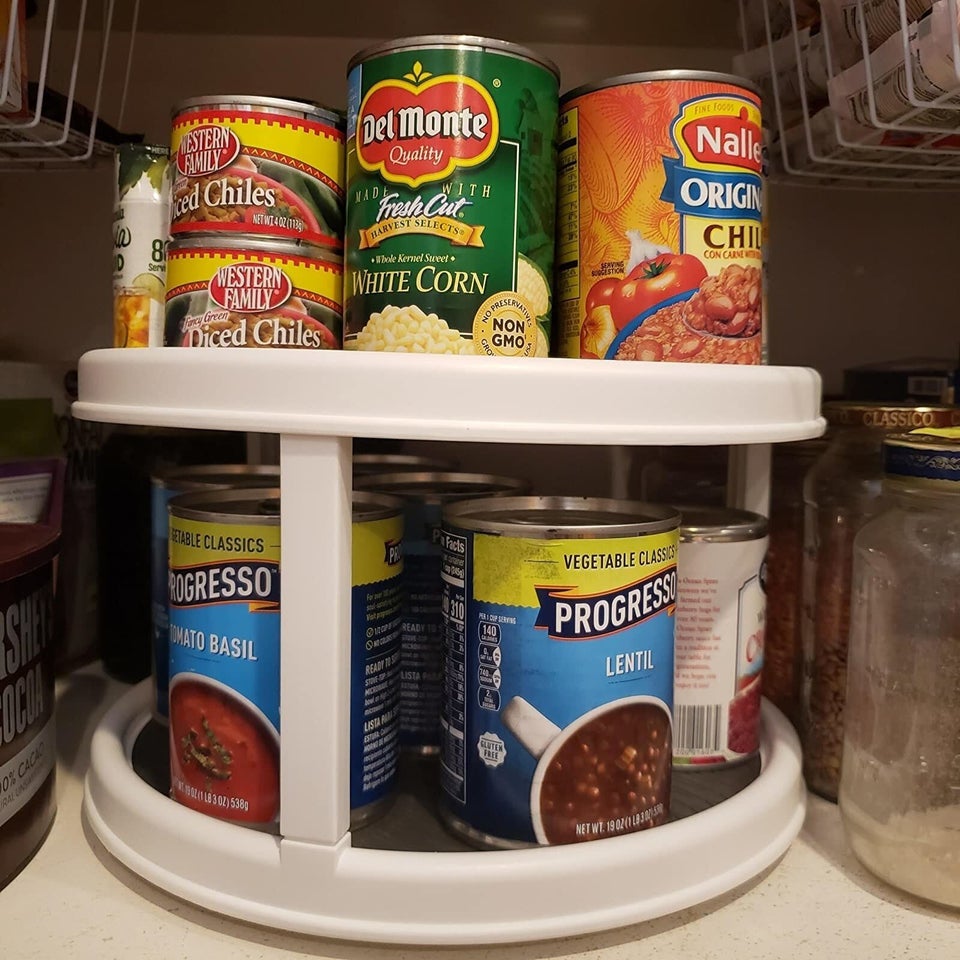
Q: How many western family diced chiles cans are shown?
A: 2